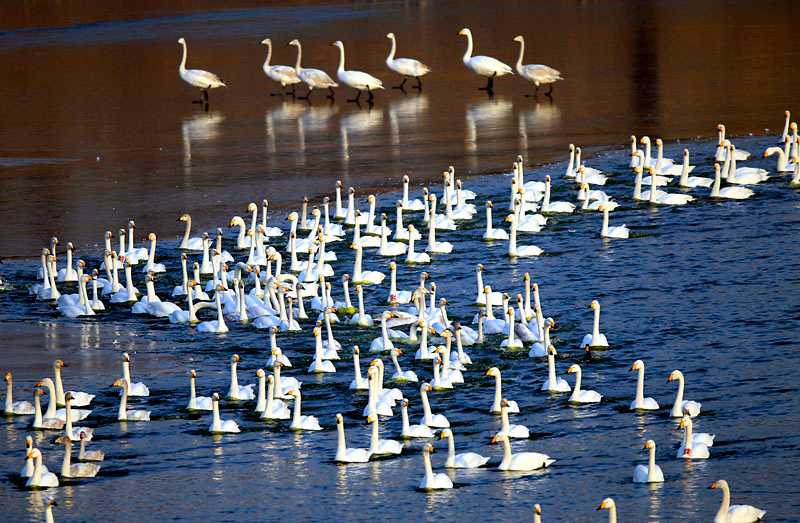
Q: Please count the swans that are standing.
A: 7